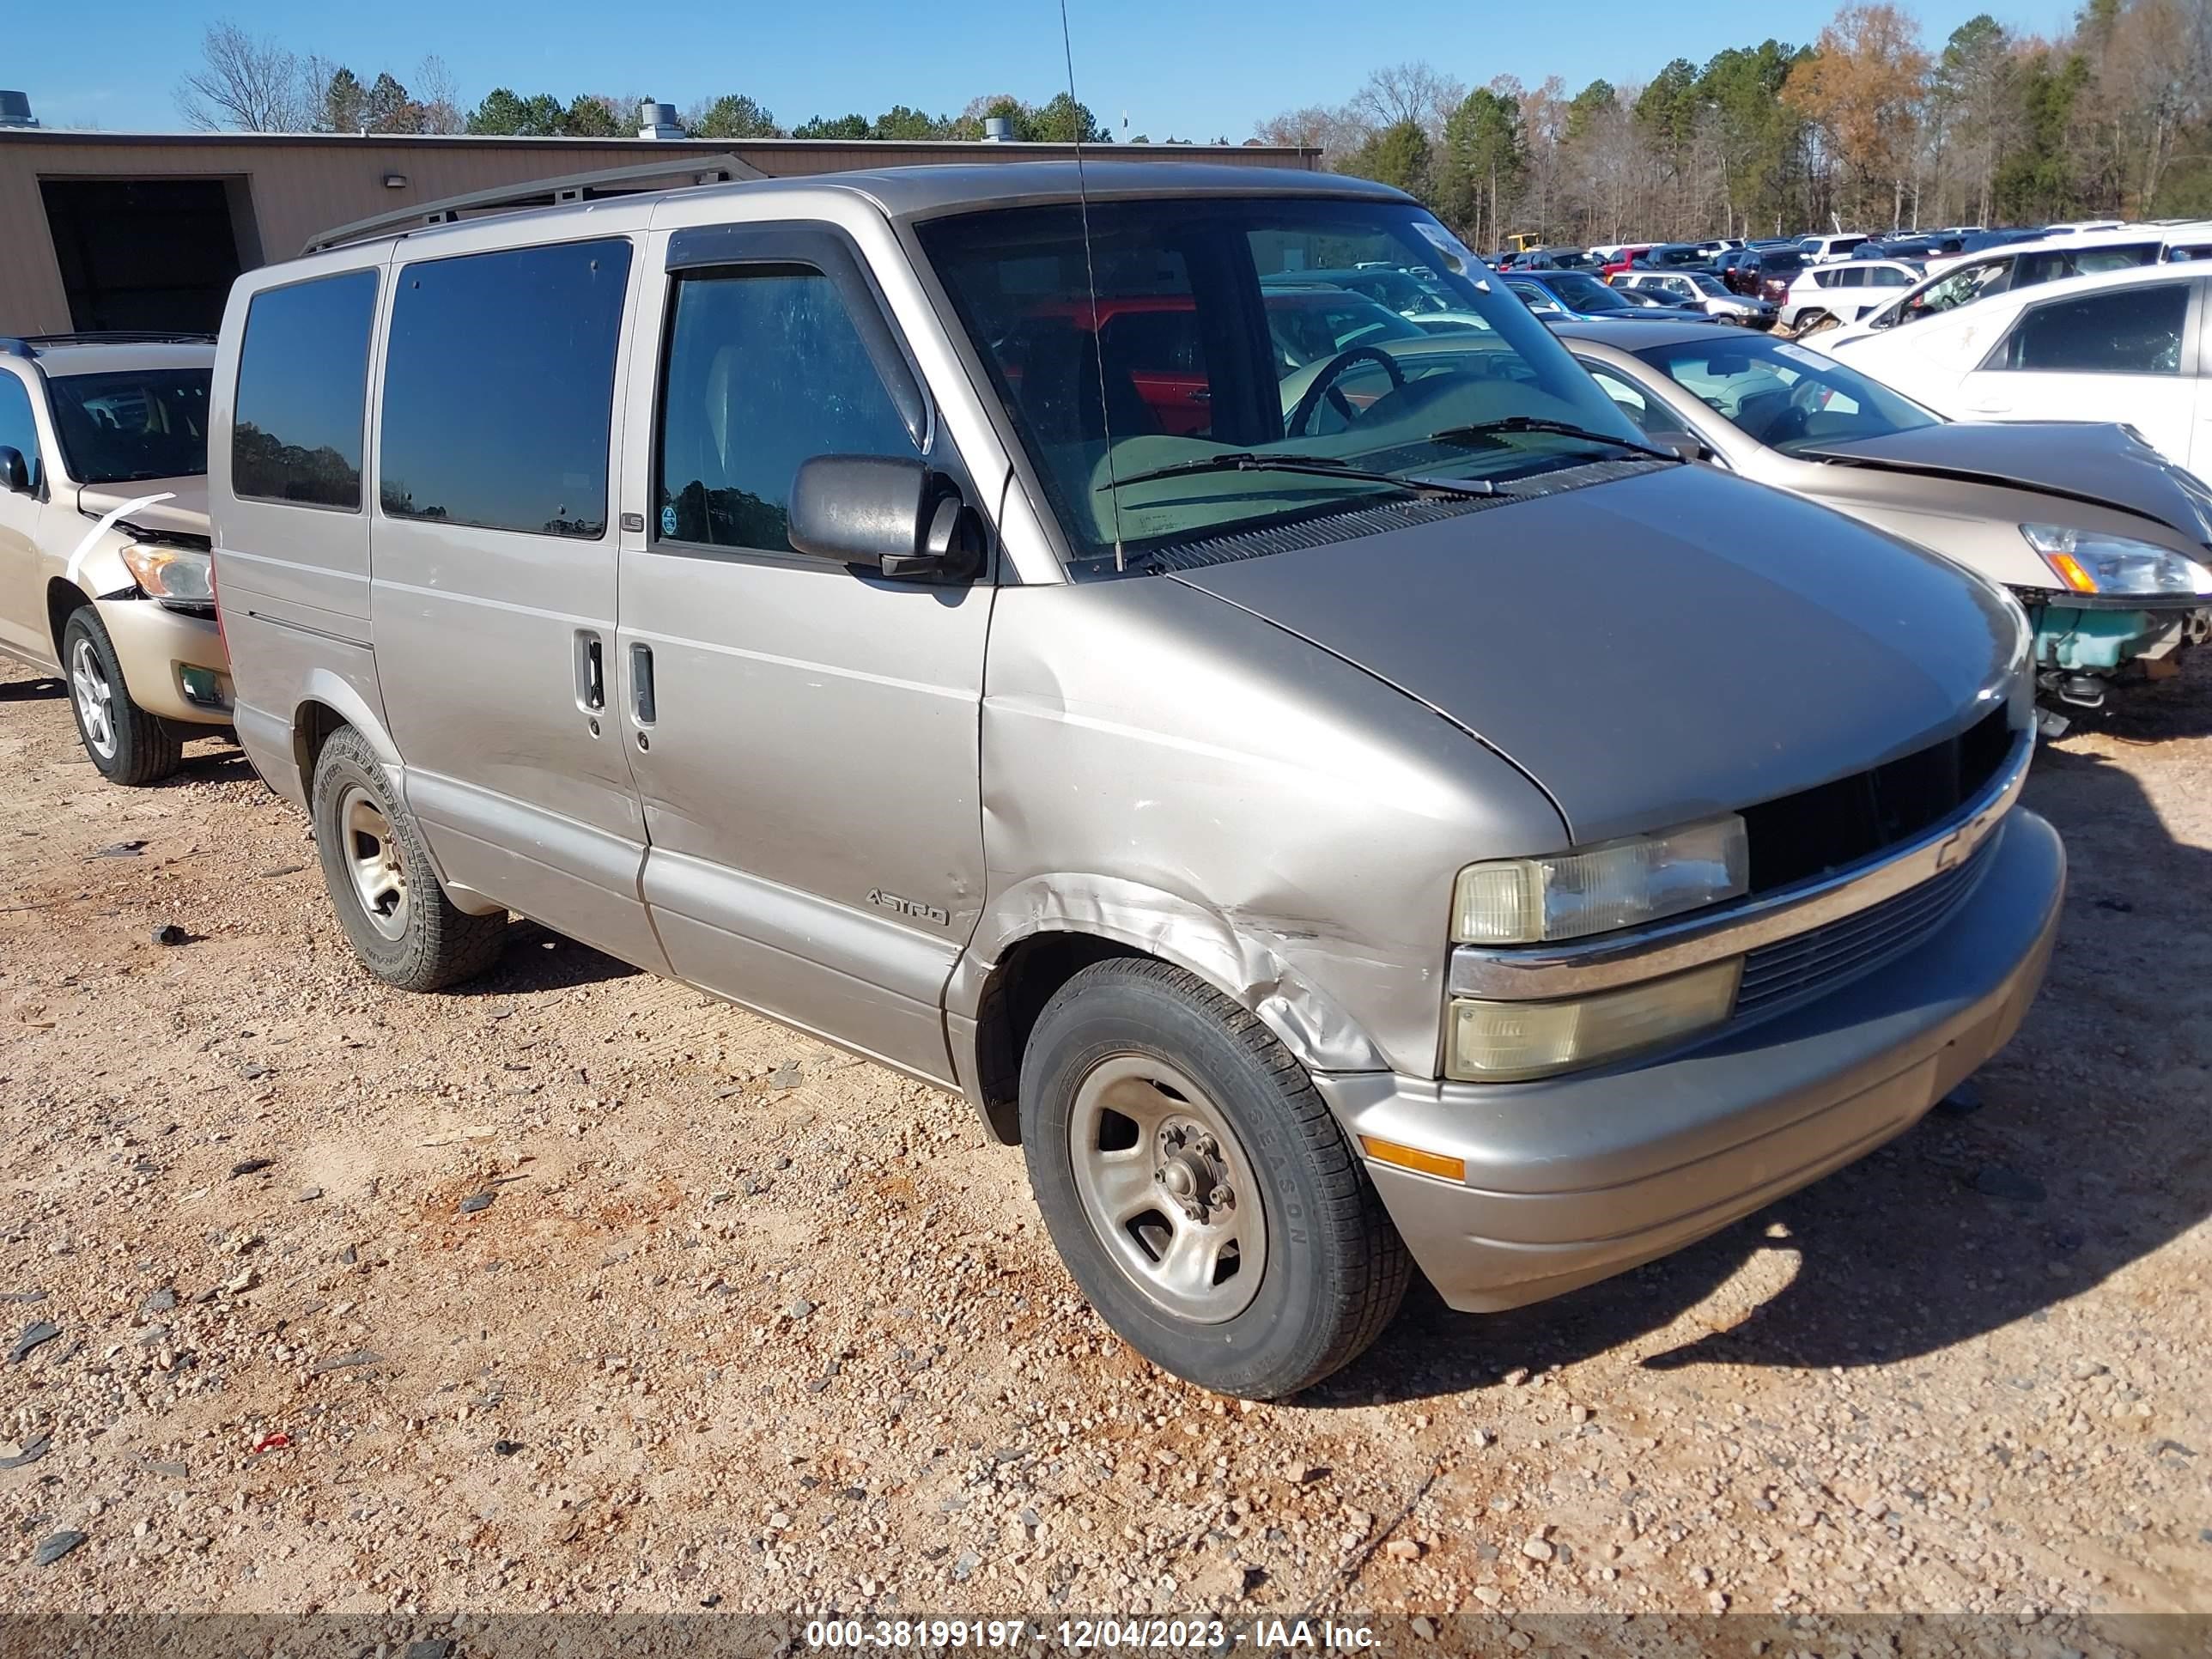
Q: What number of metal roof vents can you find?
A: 3